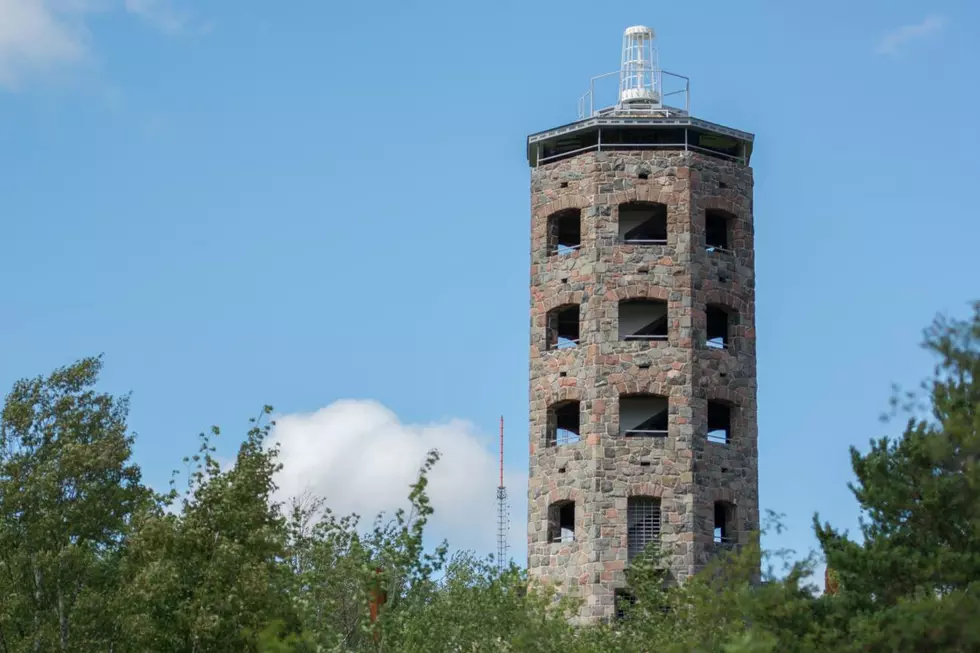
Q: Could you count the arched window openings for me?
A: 12